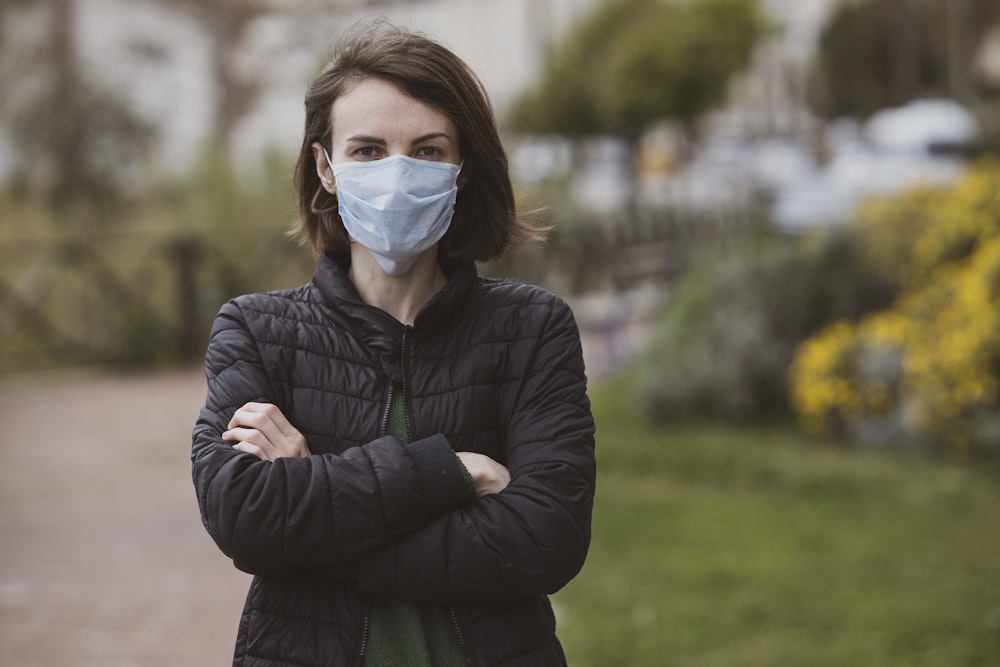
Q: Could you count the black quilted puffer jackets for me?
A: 1